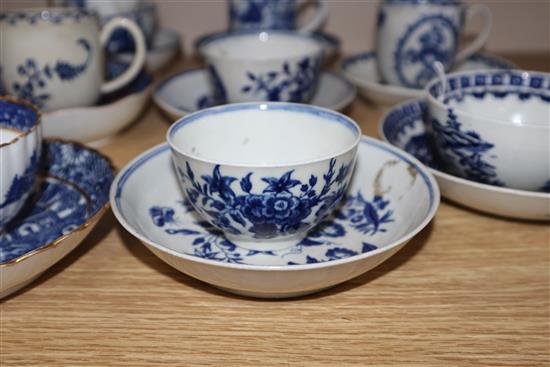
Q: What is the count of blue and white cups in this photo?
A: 8